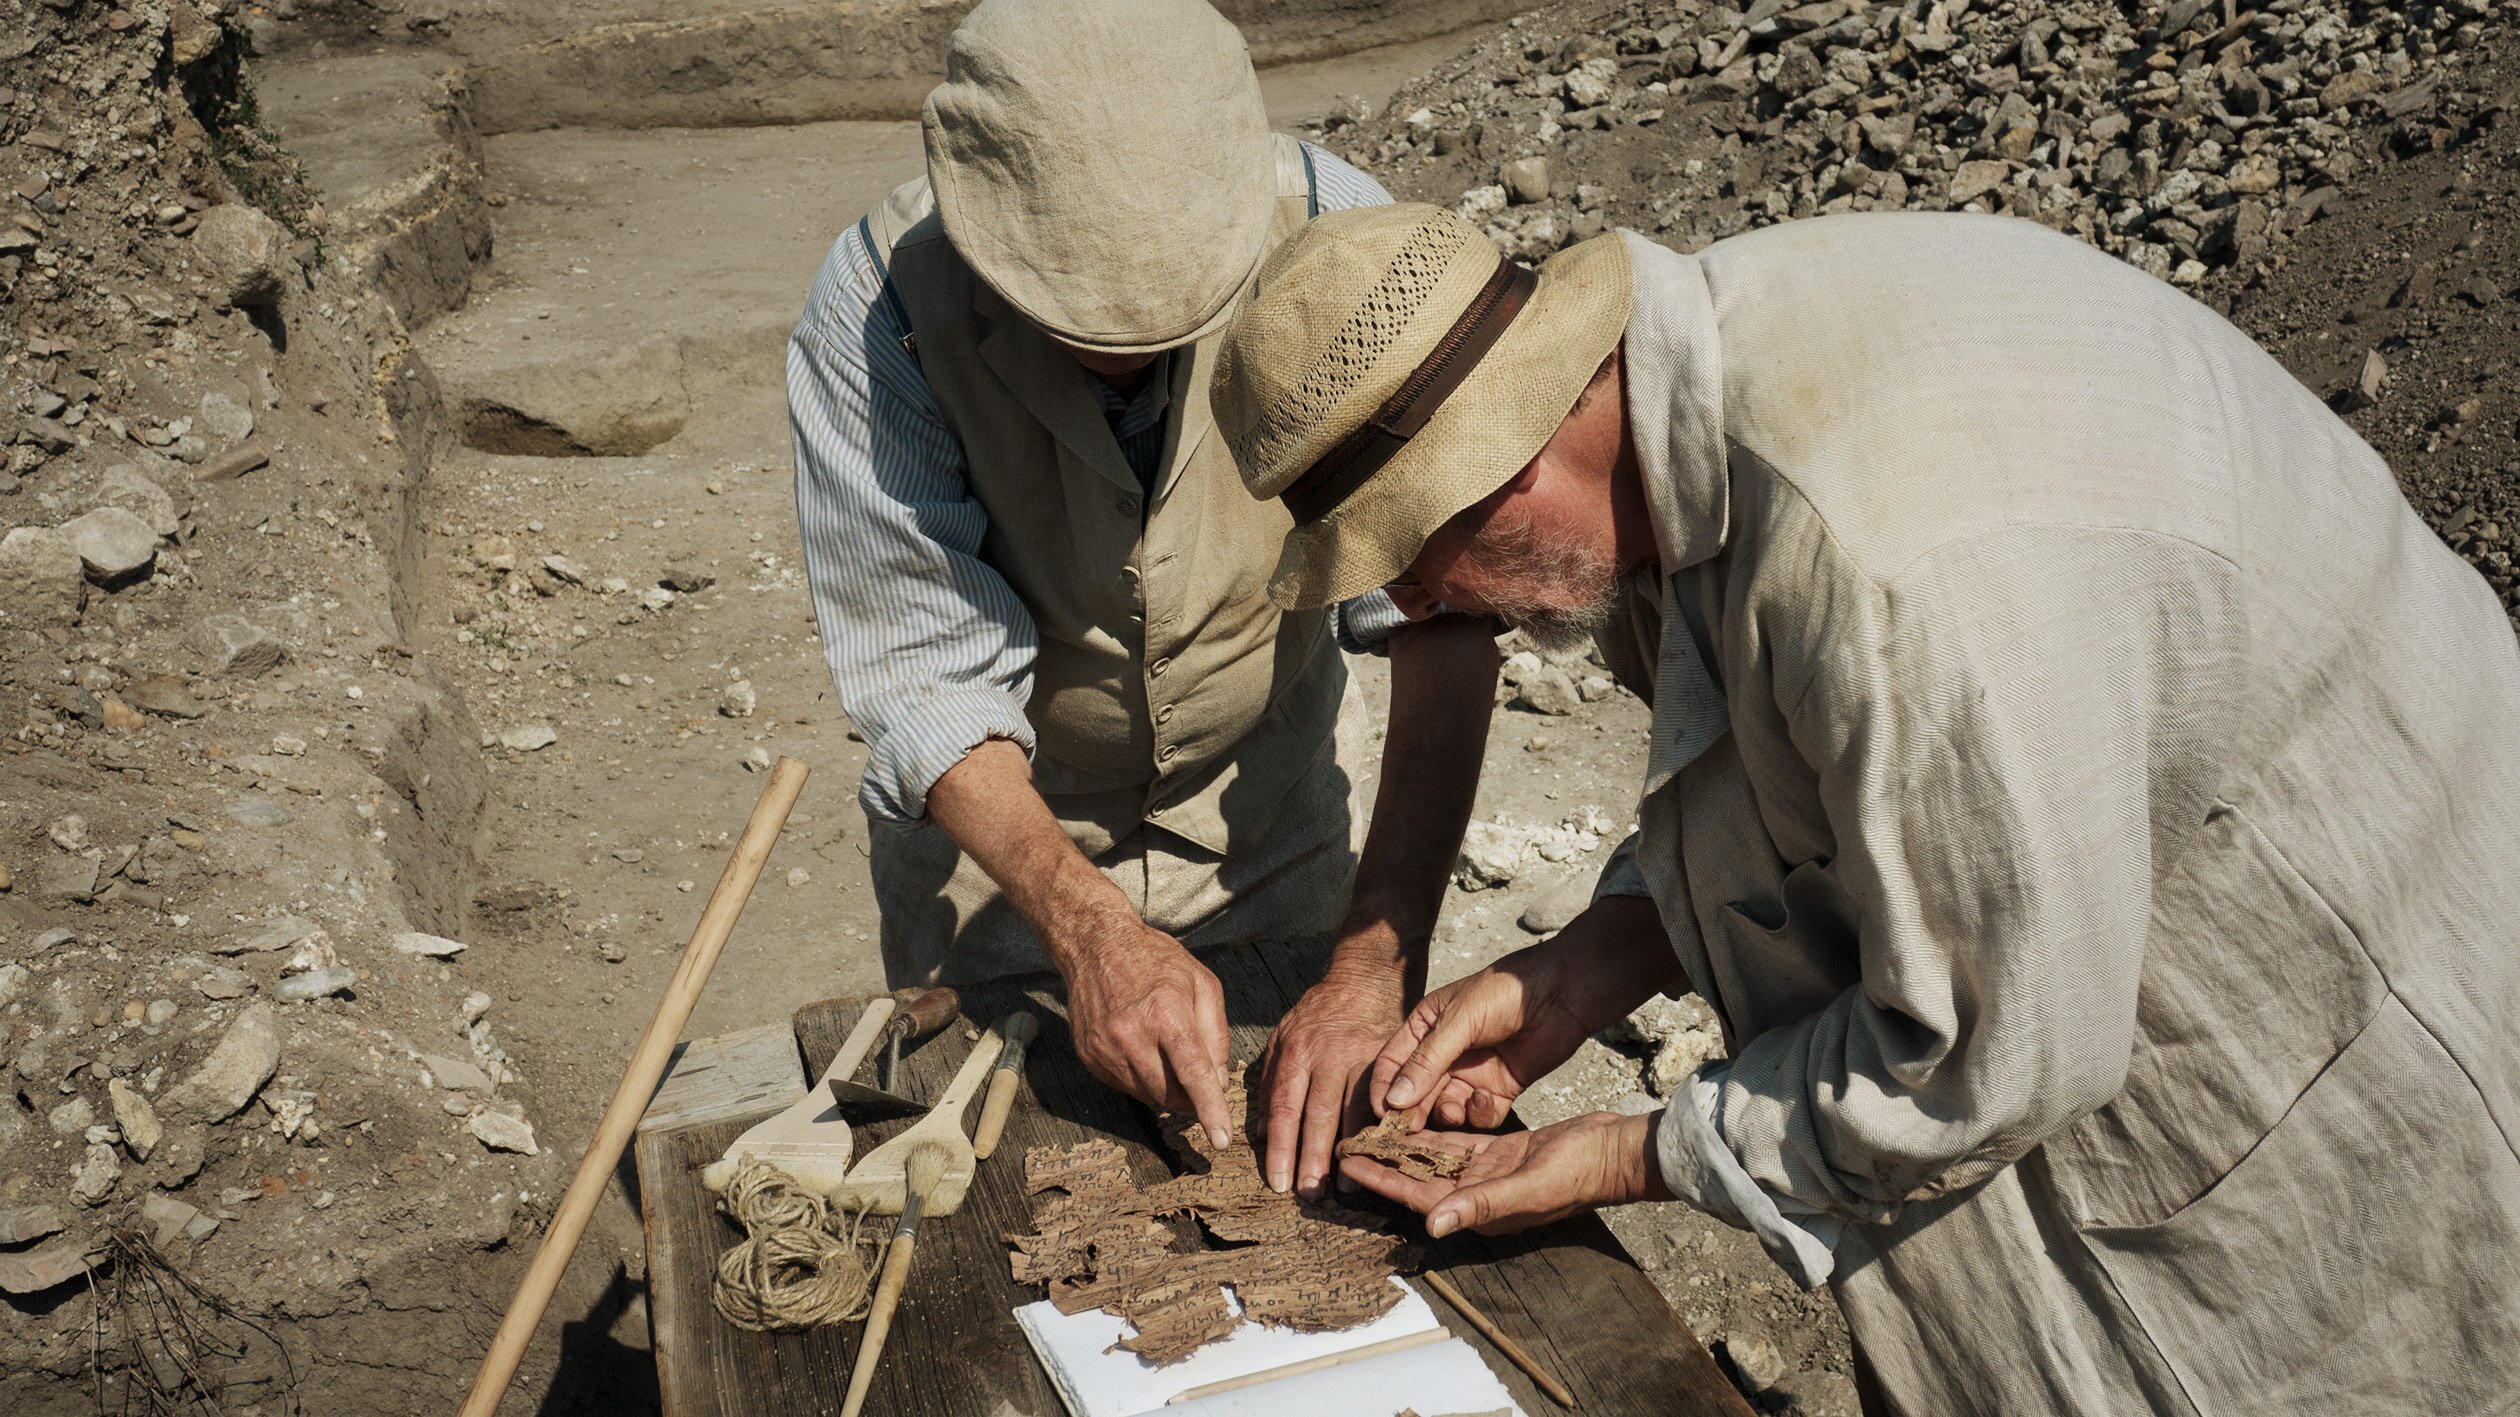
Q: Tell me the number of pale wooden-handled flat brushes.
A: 2